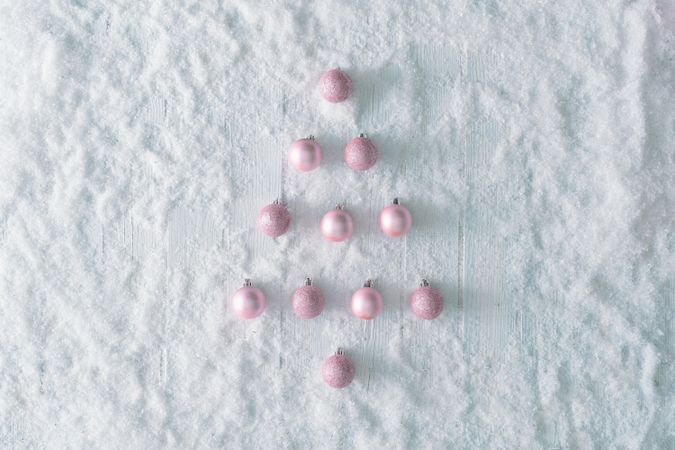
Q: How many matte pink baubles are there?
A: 5